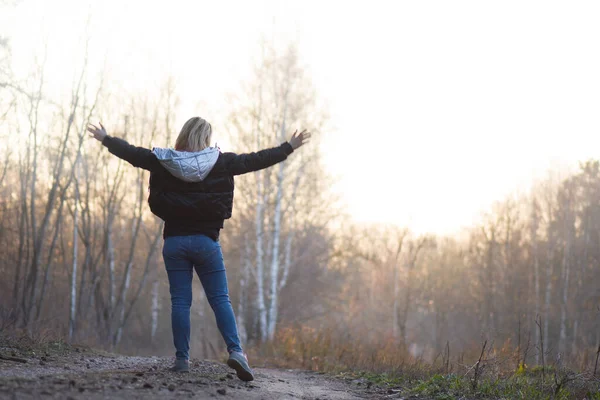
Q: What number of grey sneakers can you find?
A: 2